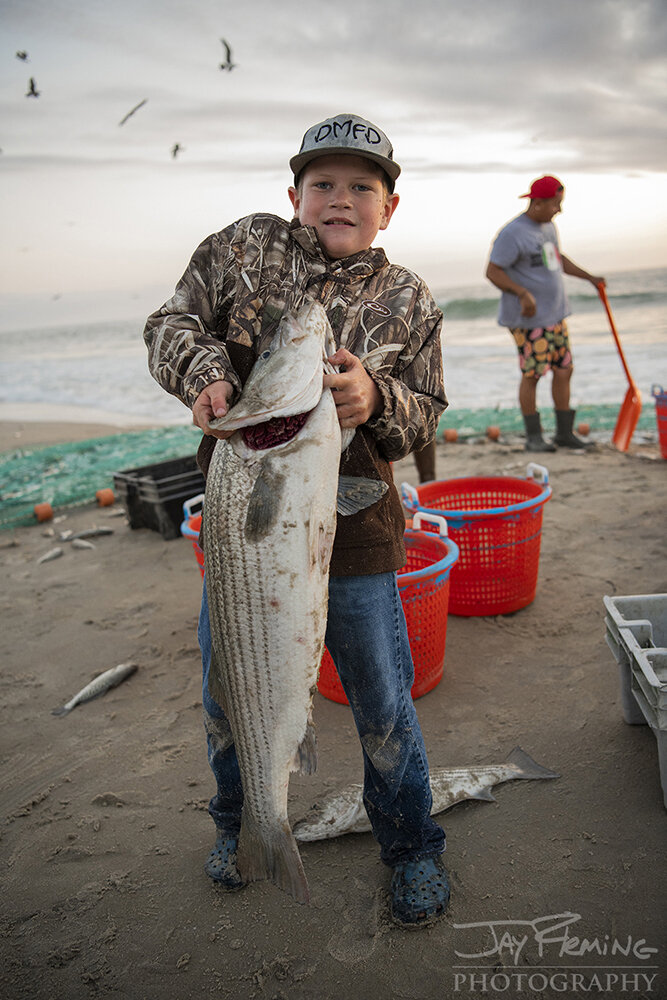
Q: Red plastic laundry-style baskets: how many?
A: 4